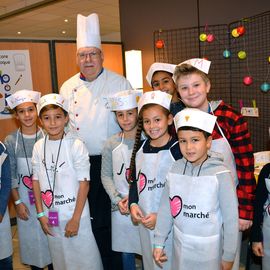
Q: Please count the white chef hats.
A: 8